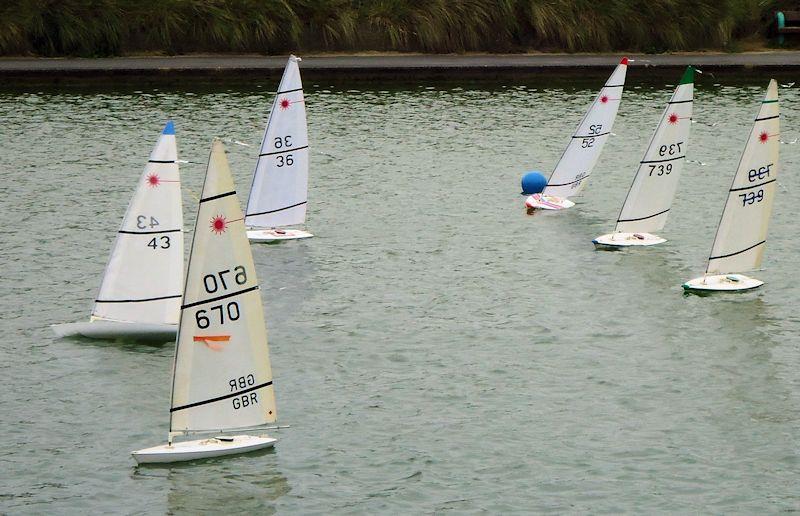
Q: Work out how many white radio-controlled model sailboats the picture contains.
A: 6